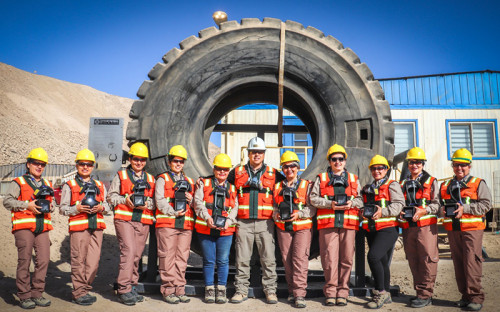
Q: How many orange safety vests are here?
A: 11